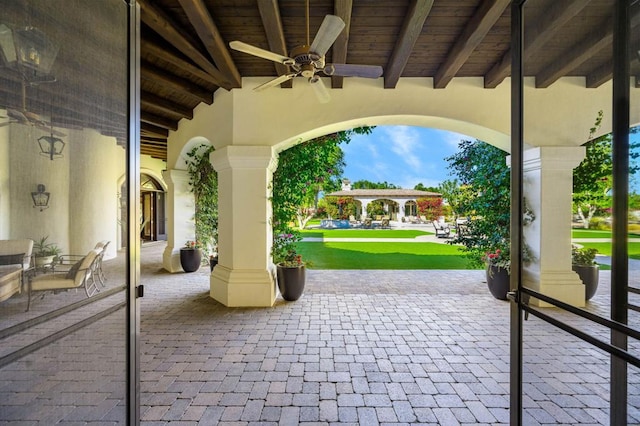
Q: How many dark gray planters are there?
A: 5